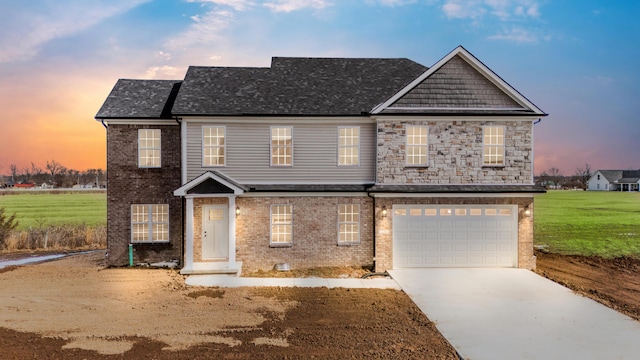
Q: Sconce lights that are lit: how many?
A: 3